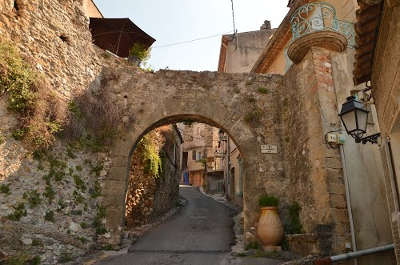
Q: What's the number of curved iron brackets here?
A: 1